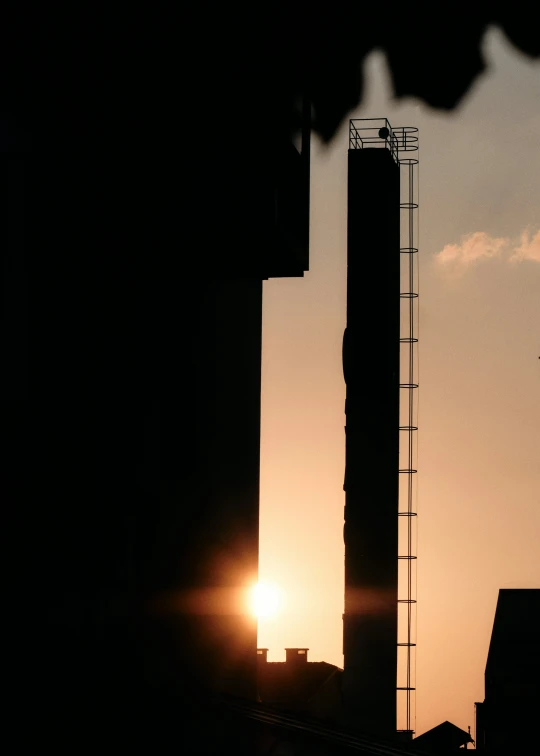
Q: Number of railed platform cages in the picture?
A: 1